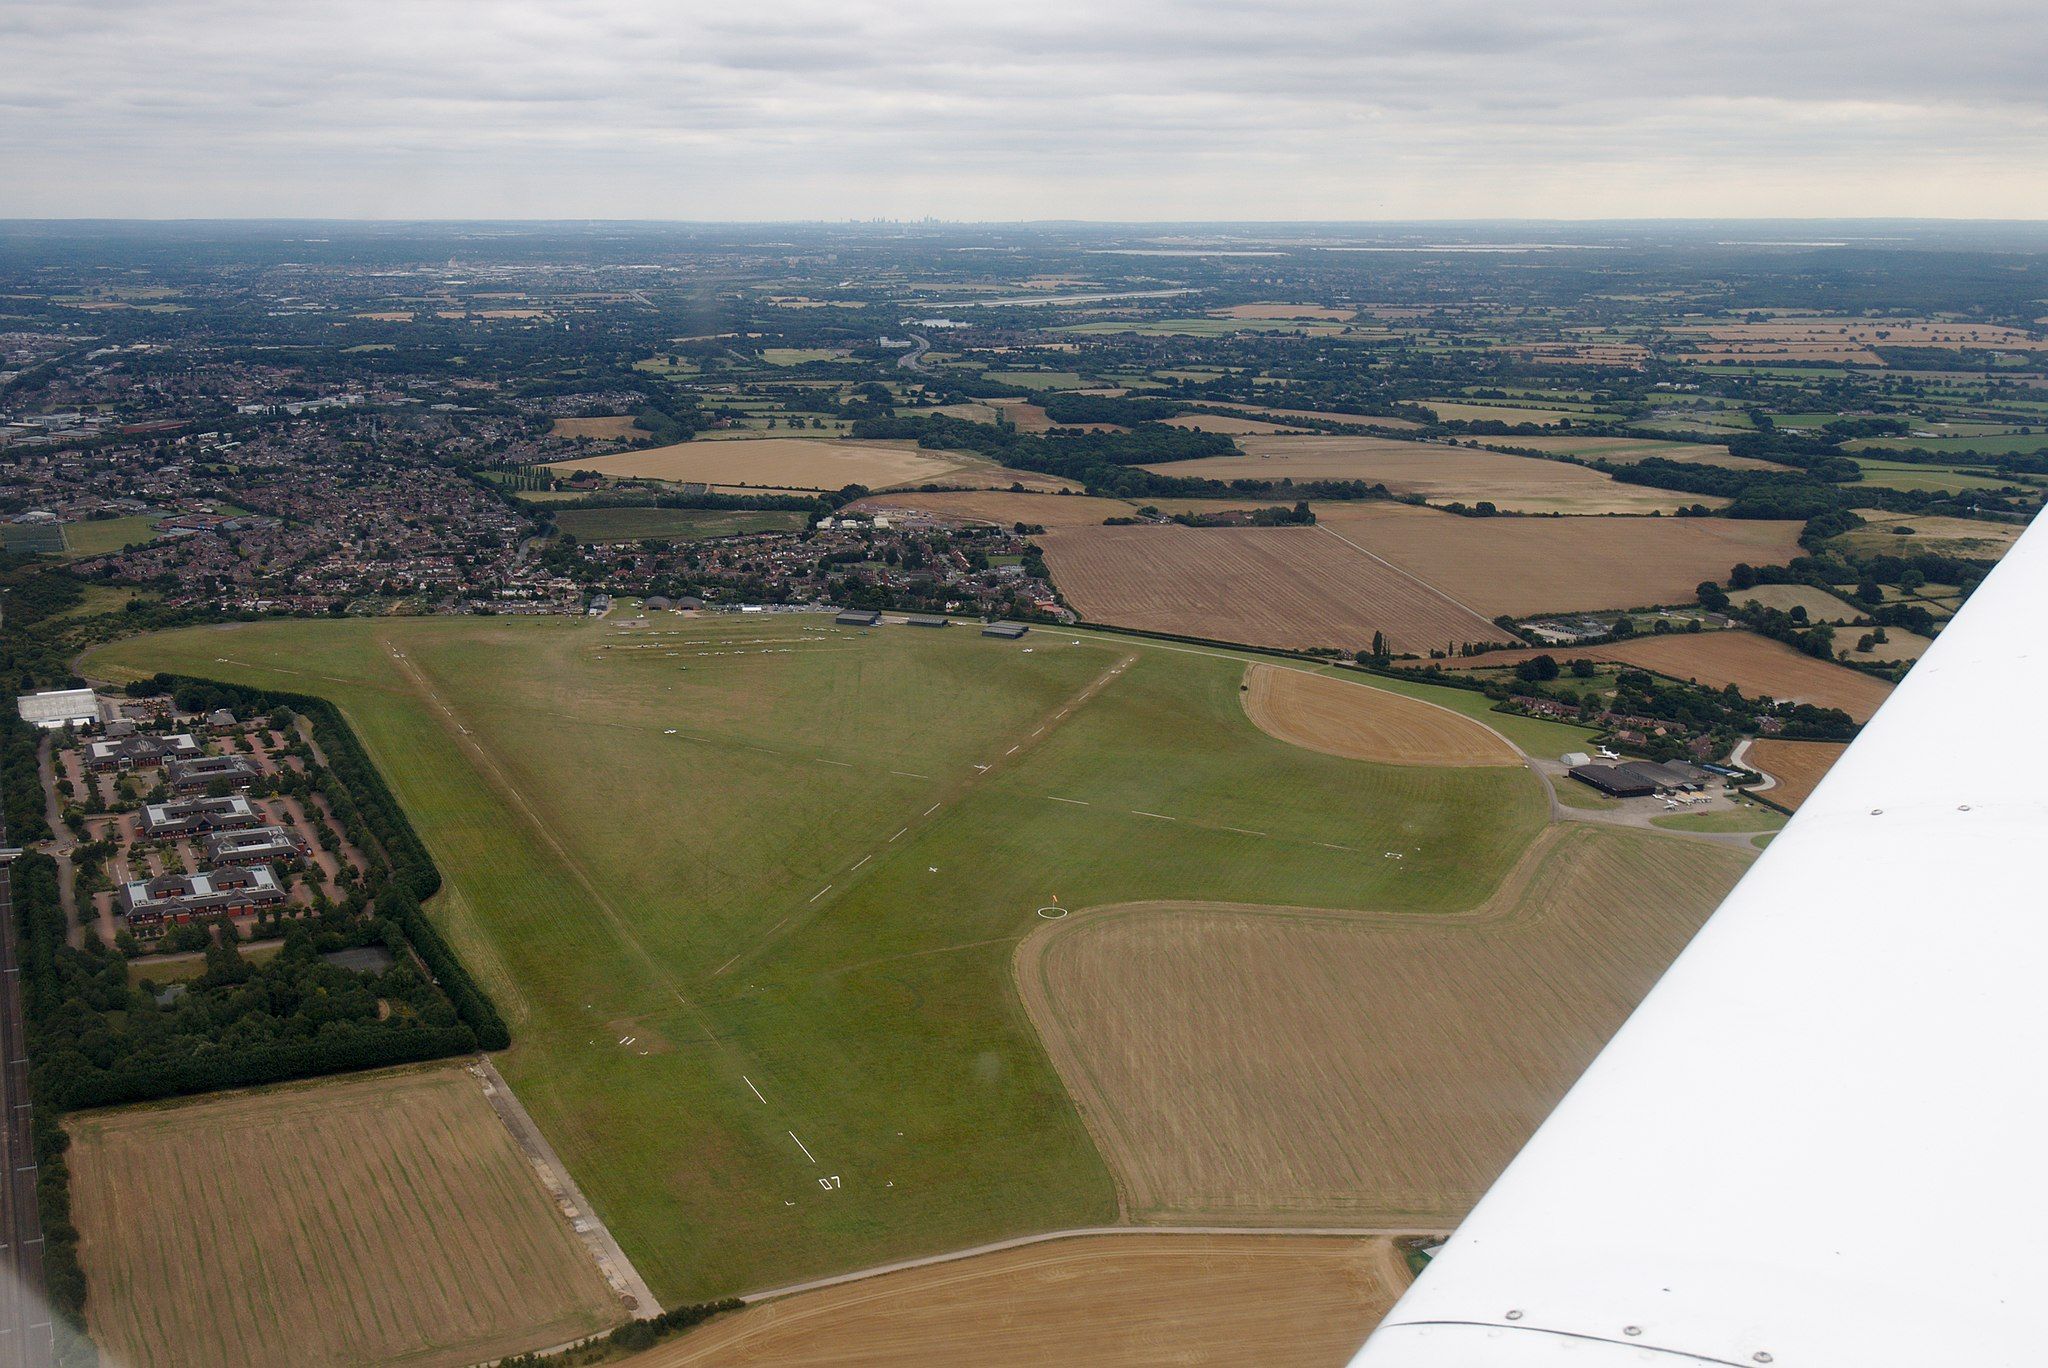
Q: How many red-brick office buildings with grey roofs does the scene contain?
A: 5